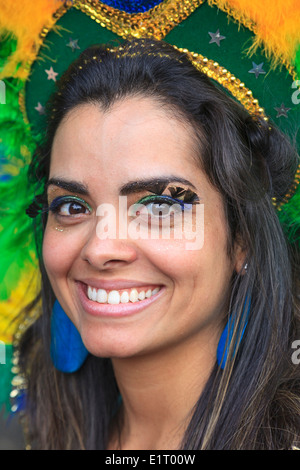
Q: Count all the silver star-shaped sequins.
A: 6